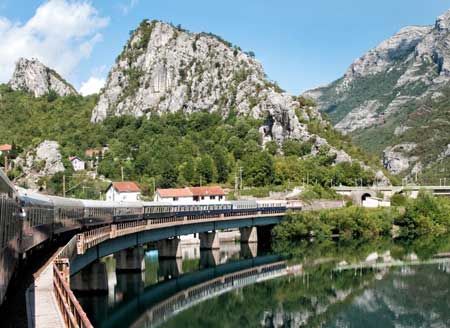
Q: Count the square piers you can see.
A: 5